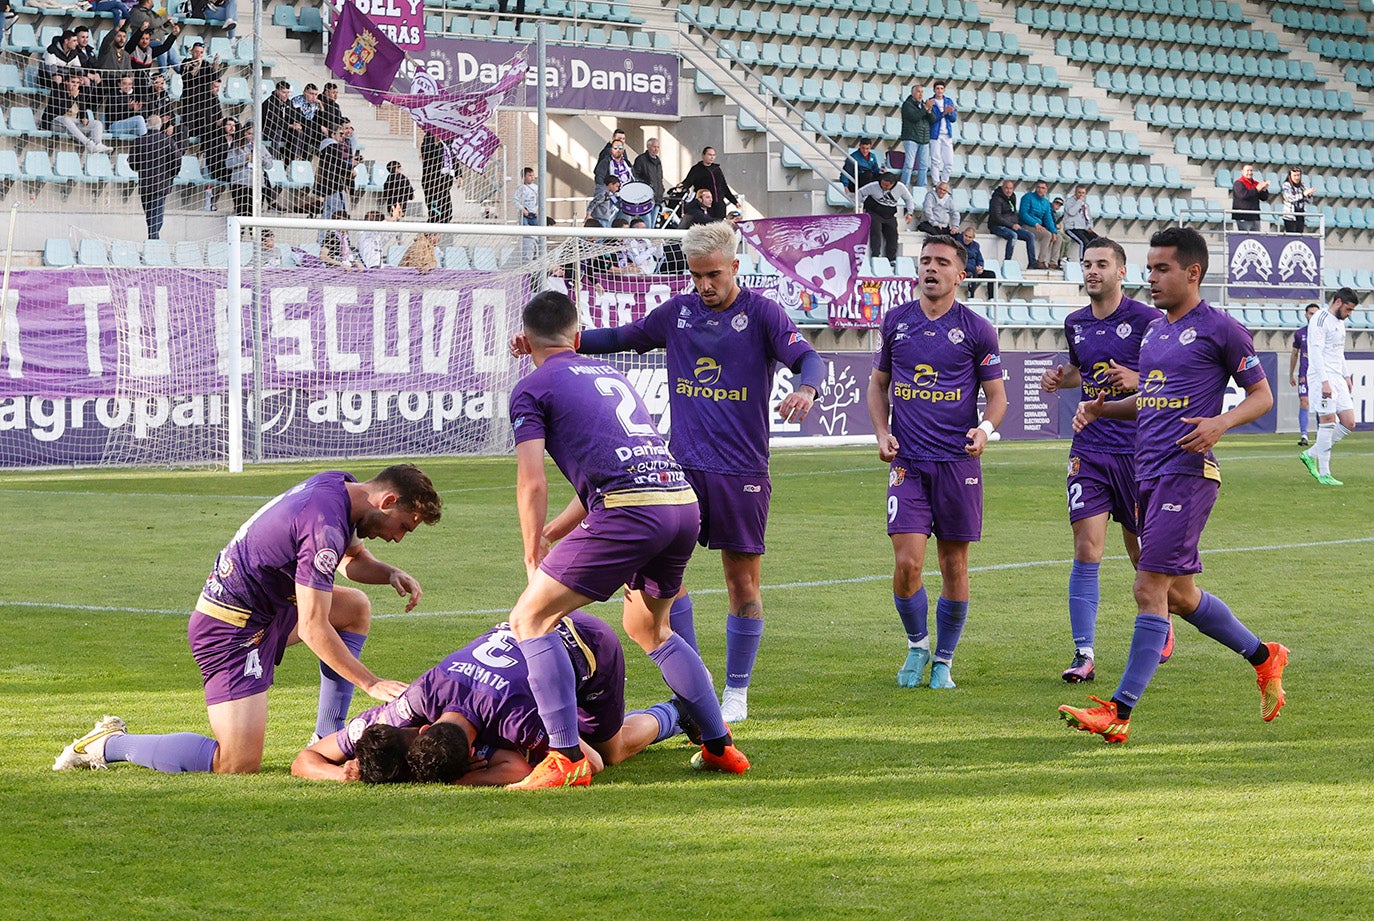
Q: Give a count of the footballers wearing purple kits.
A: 9